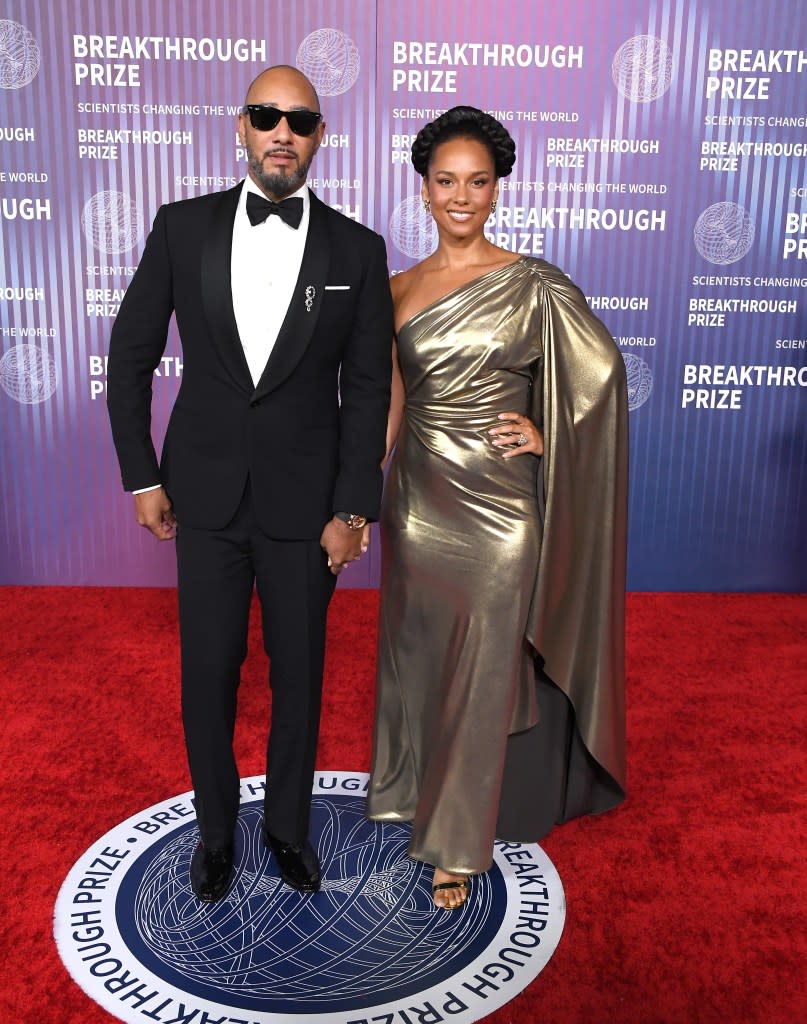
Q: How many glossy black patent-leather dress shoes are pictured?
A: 2